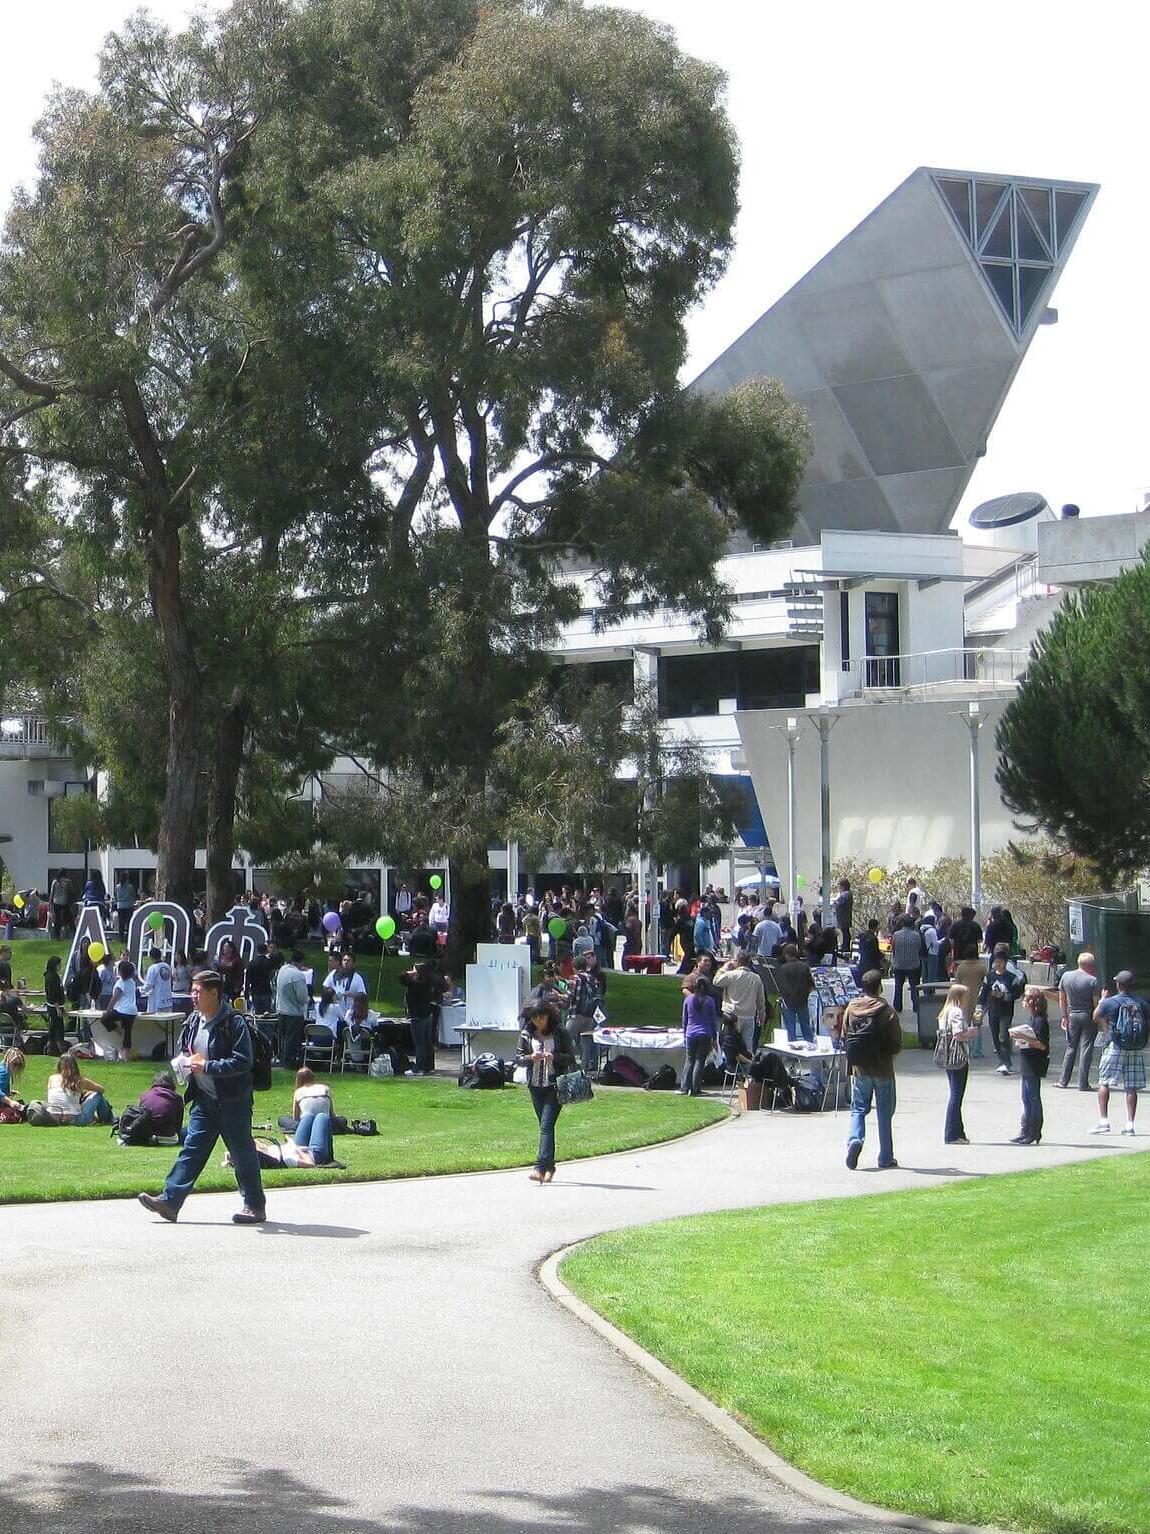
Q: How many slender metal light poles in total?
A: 3